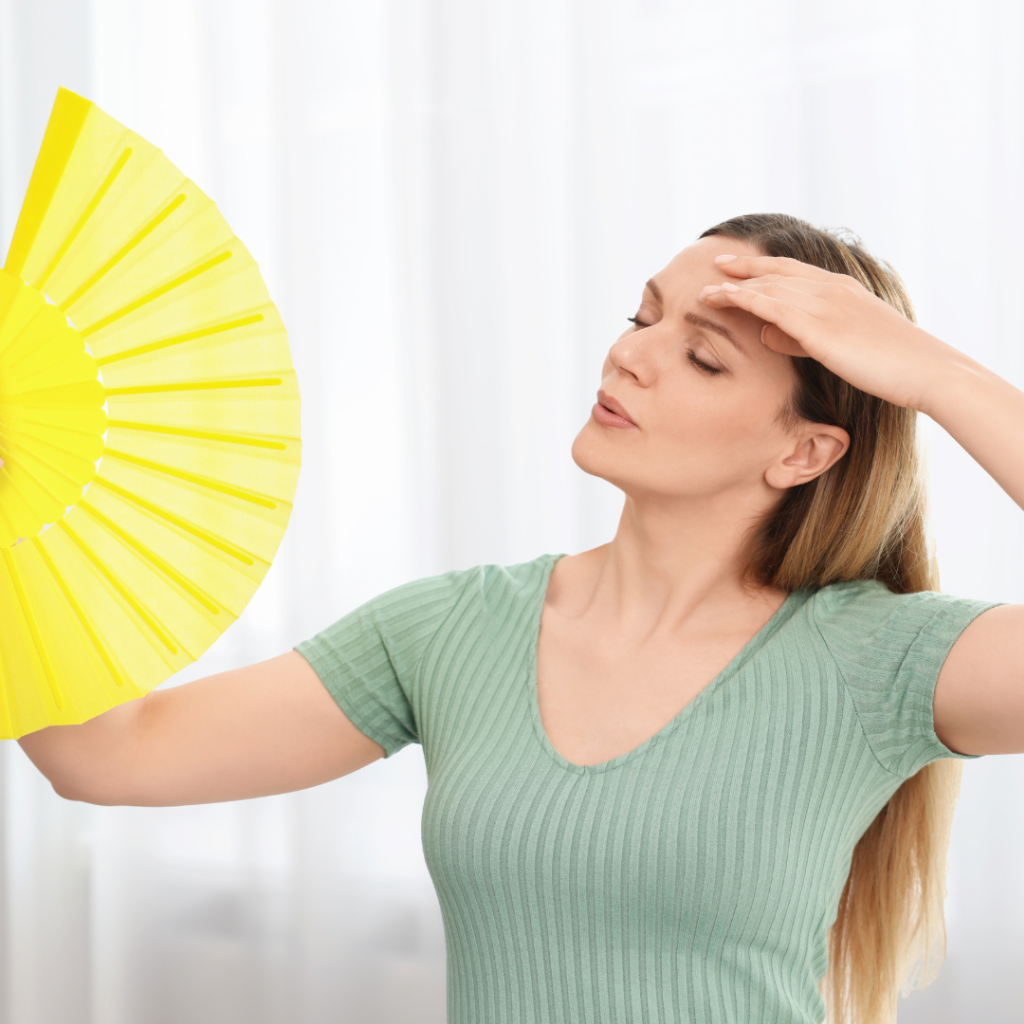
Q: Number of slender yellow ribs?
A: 12